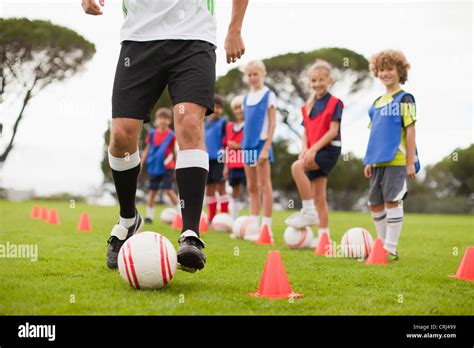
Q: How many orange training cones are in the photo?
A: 11